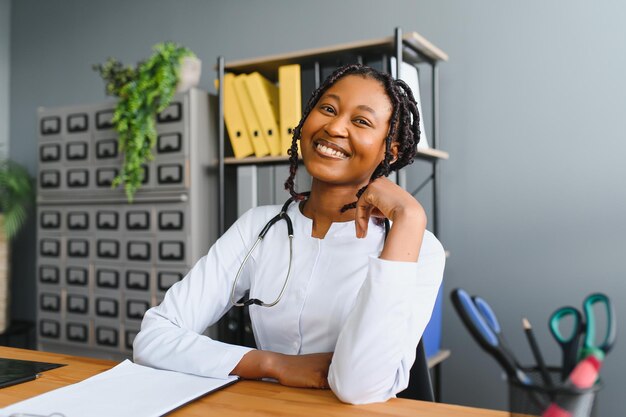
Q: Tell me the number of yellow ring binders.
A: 4